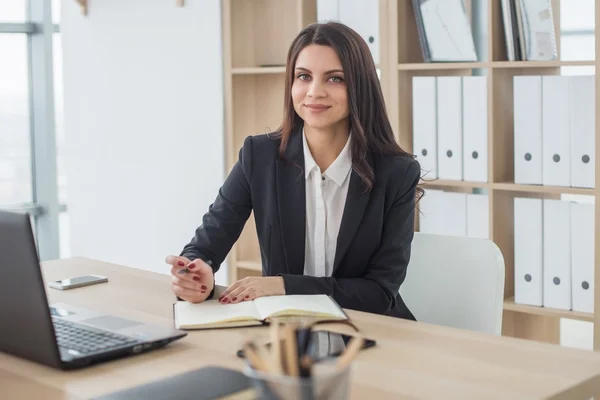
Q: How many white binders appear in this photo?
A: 15